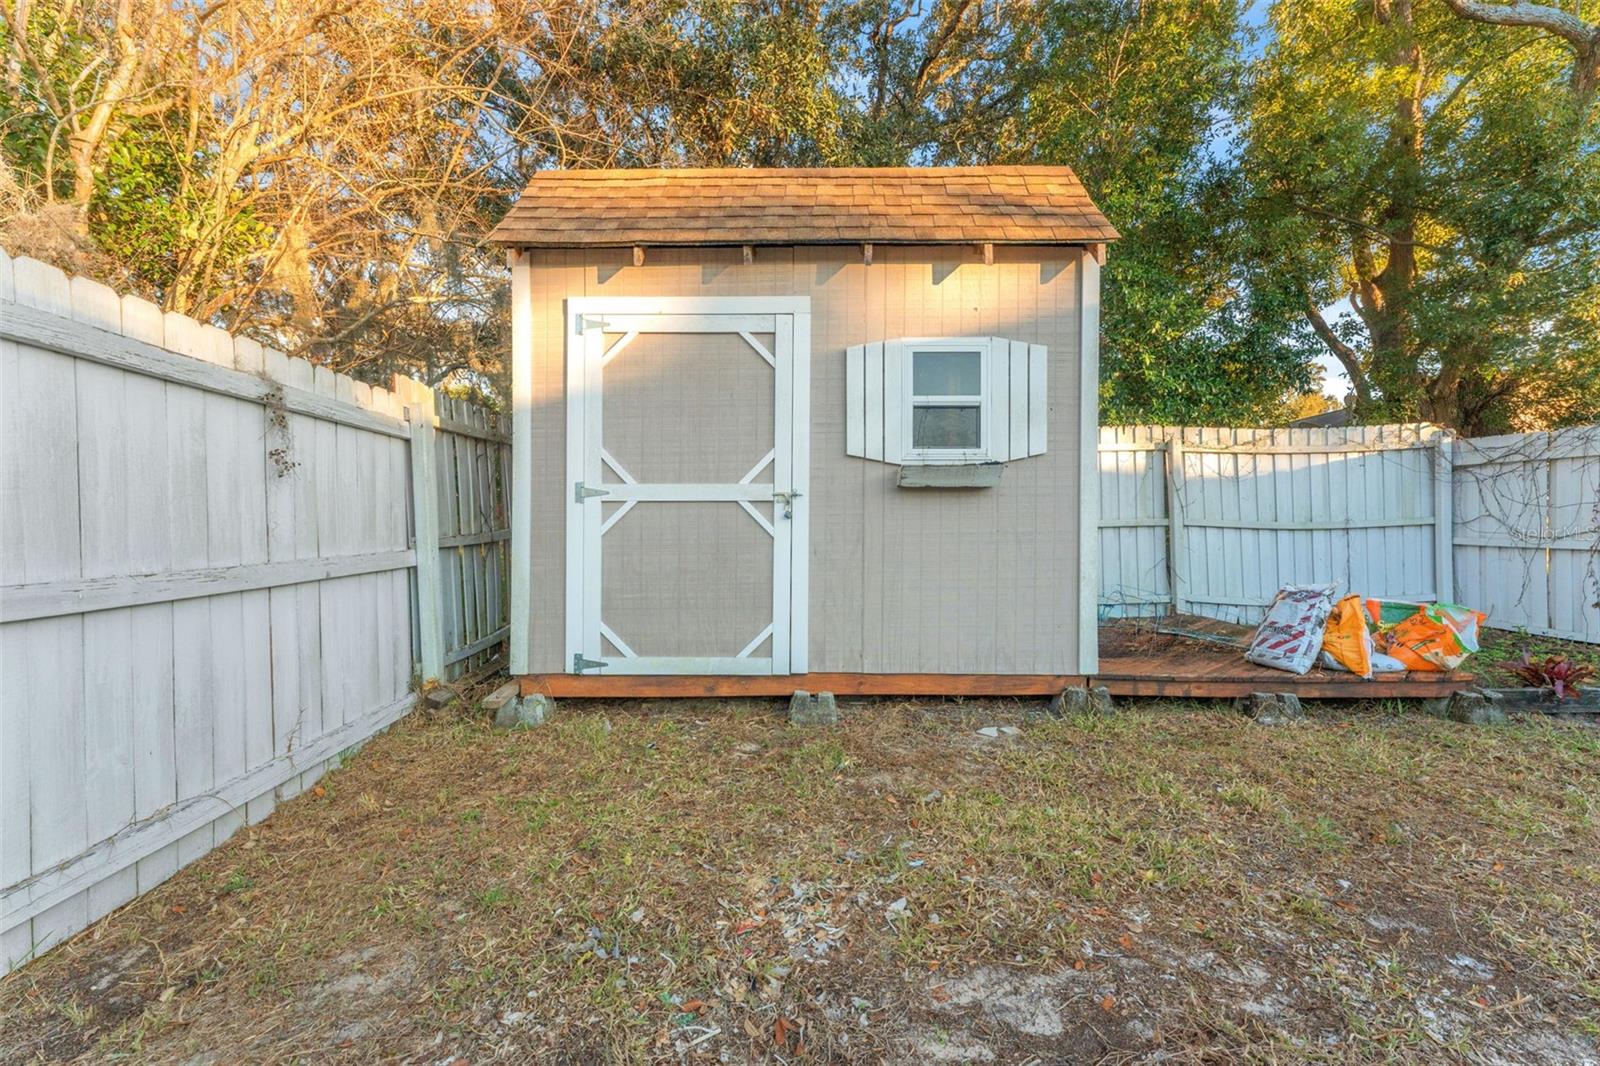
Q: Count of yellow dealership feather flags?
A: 0